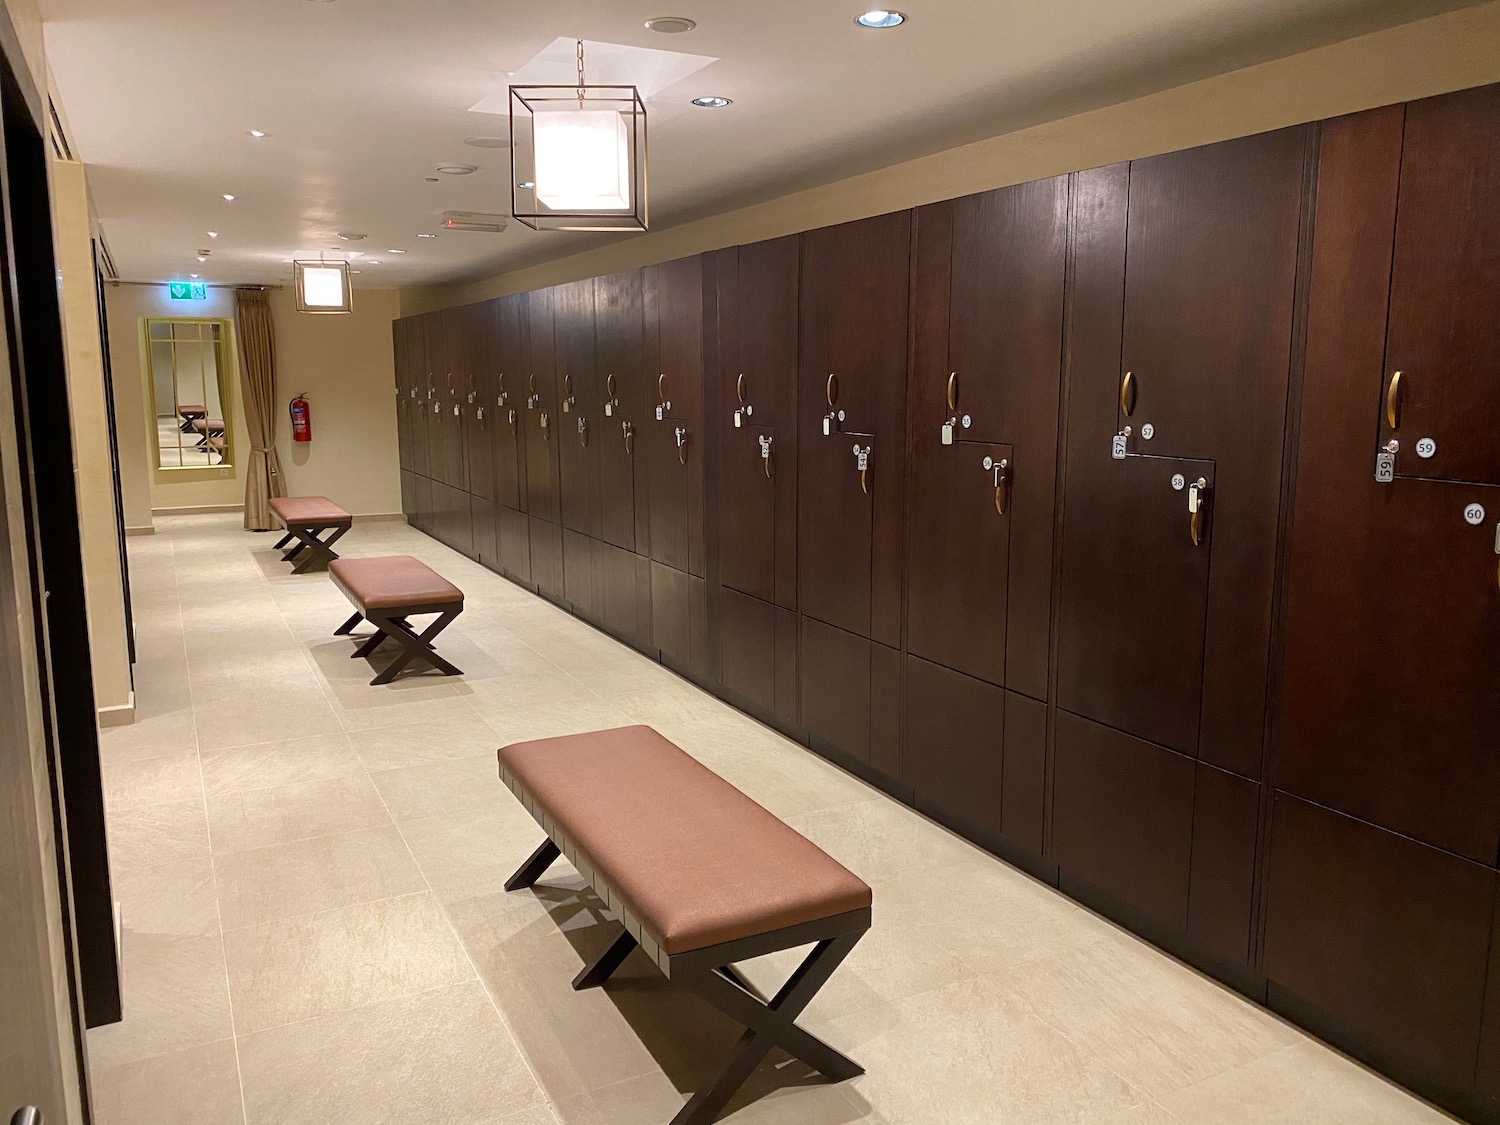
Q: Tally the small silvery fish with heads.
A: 0